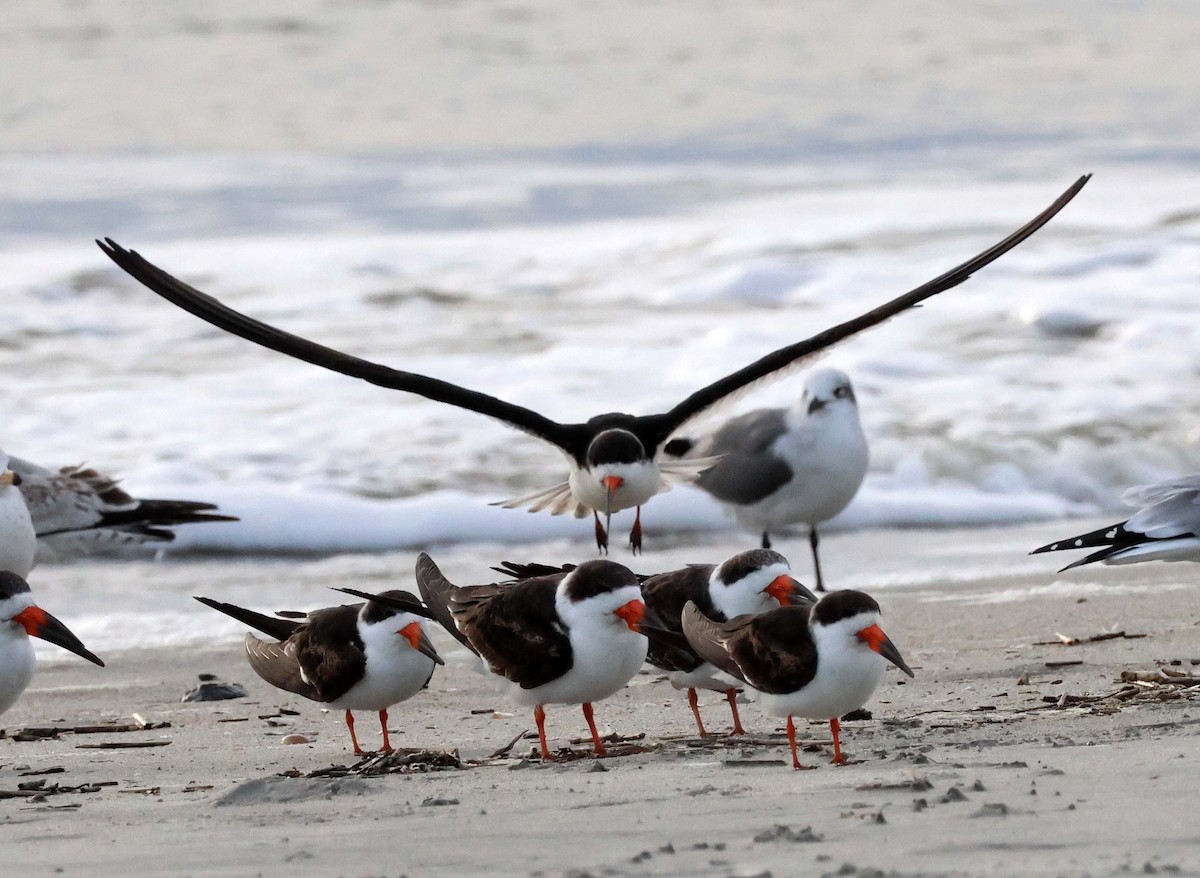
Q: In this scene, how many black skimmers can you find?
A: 6